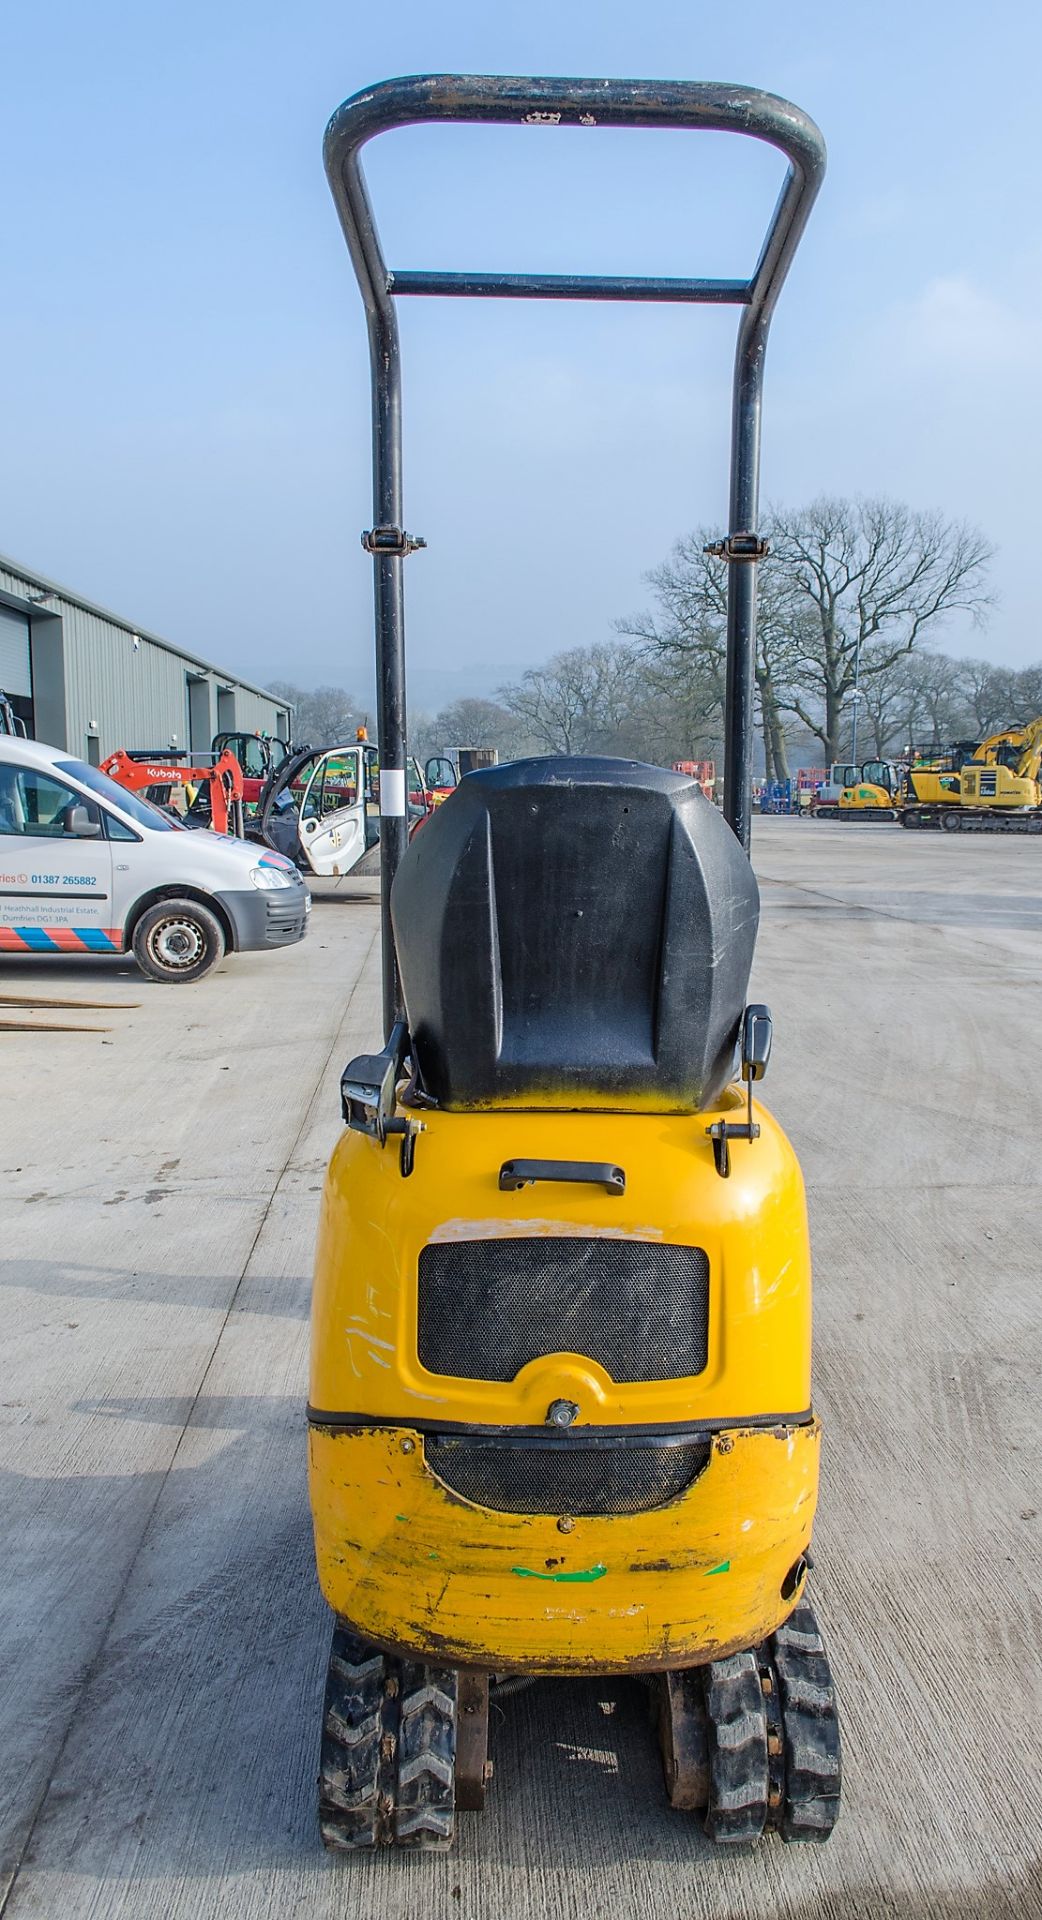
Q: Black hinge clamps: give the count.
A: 2